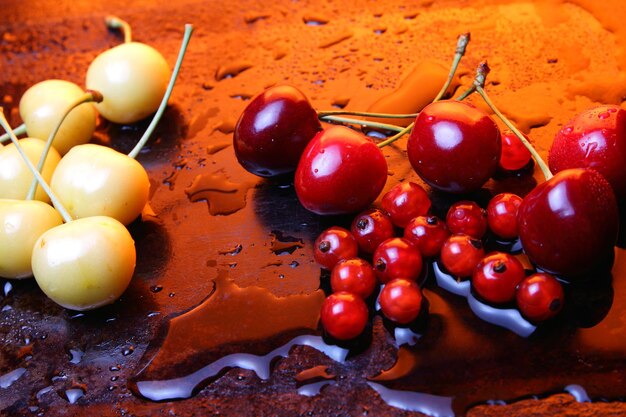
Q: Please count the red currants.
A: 14